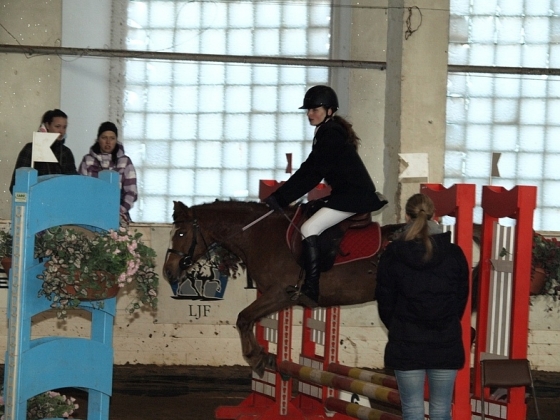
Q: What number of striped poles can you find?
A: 3